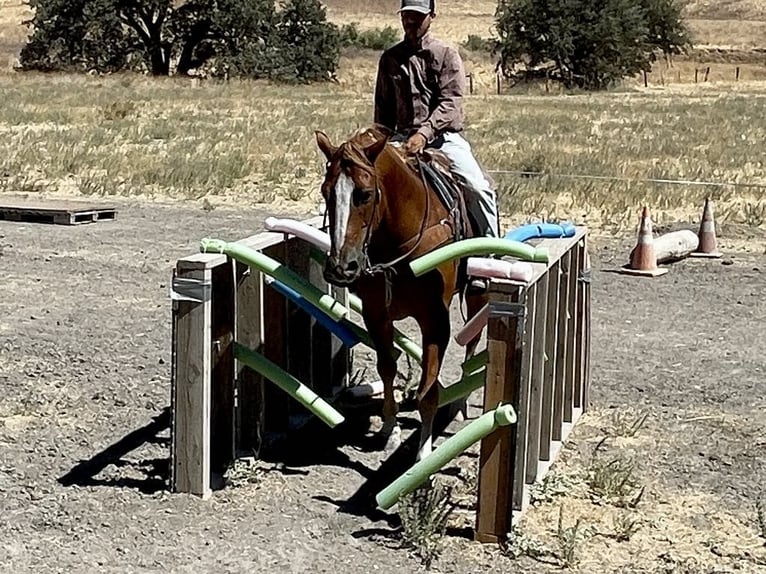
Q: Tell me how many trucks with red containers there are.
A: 0